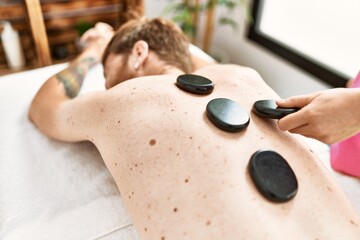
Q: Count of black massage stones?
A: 4